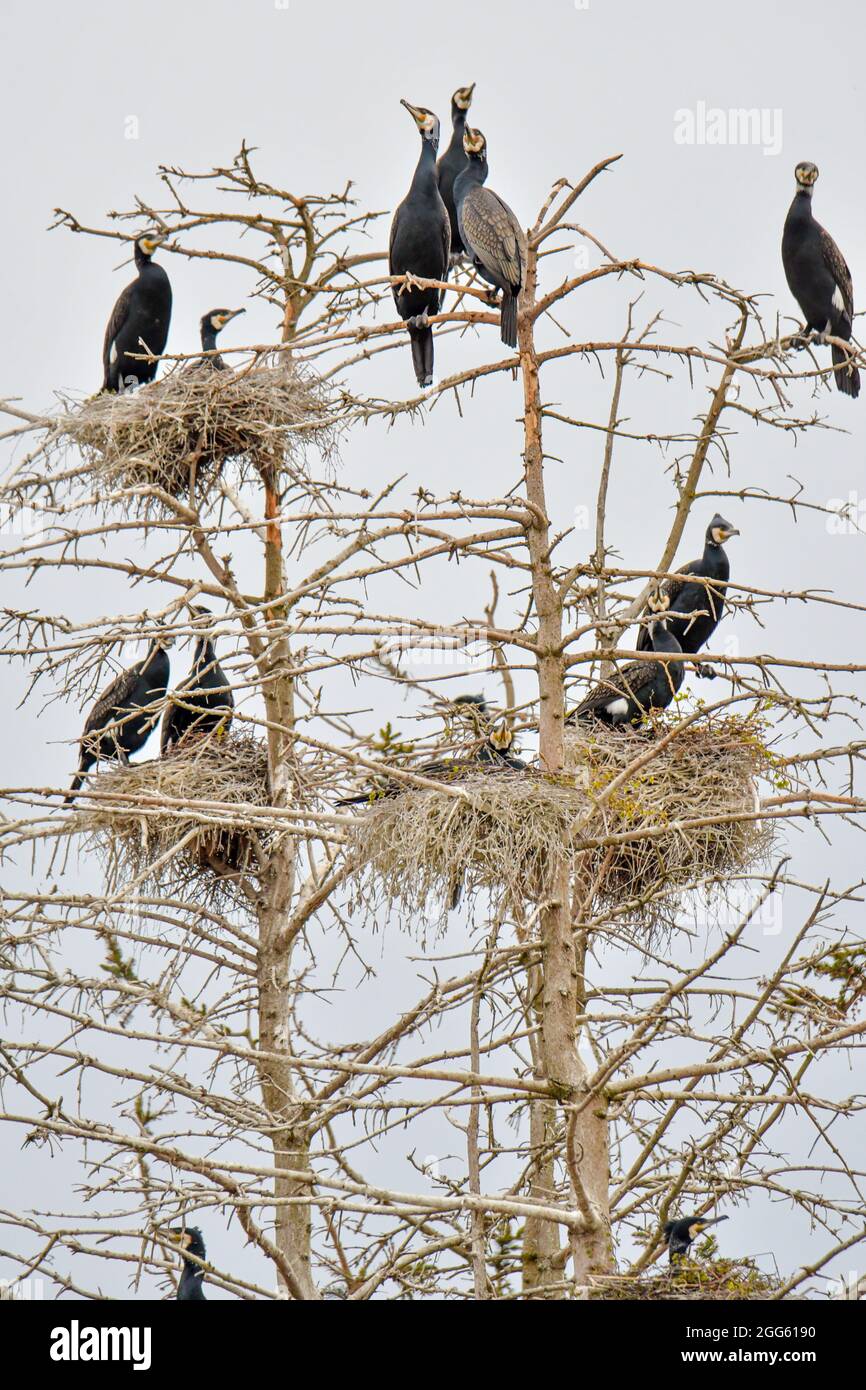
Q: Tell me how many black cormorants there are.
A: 14